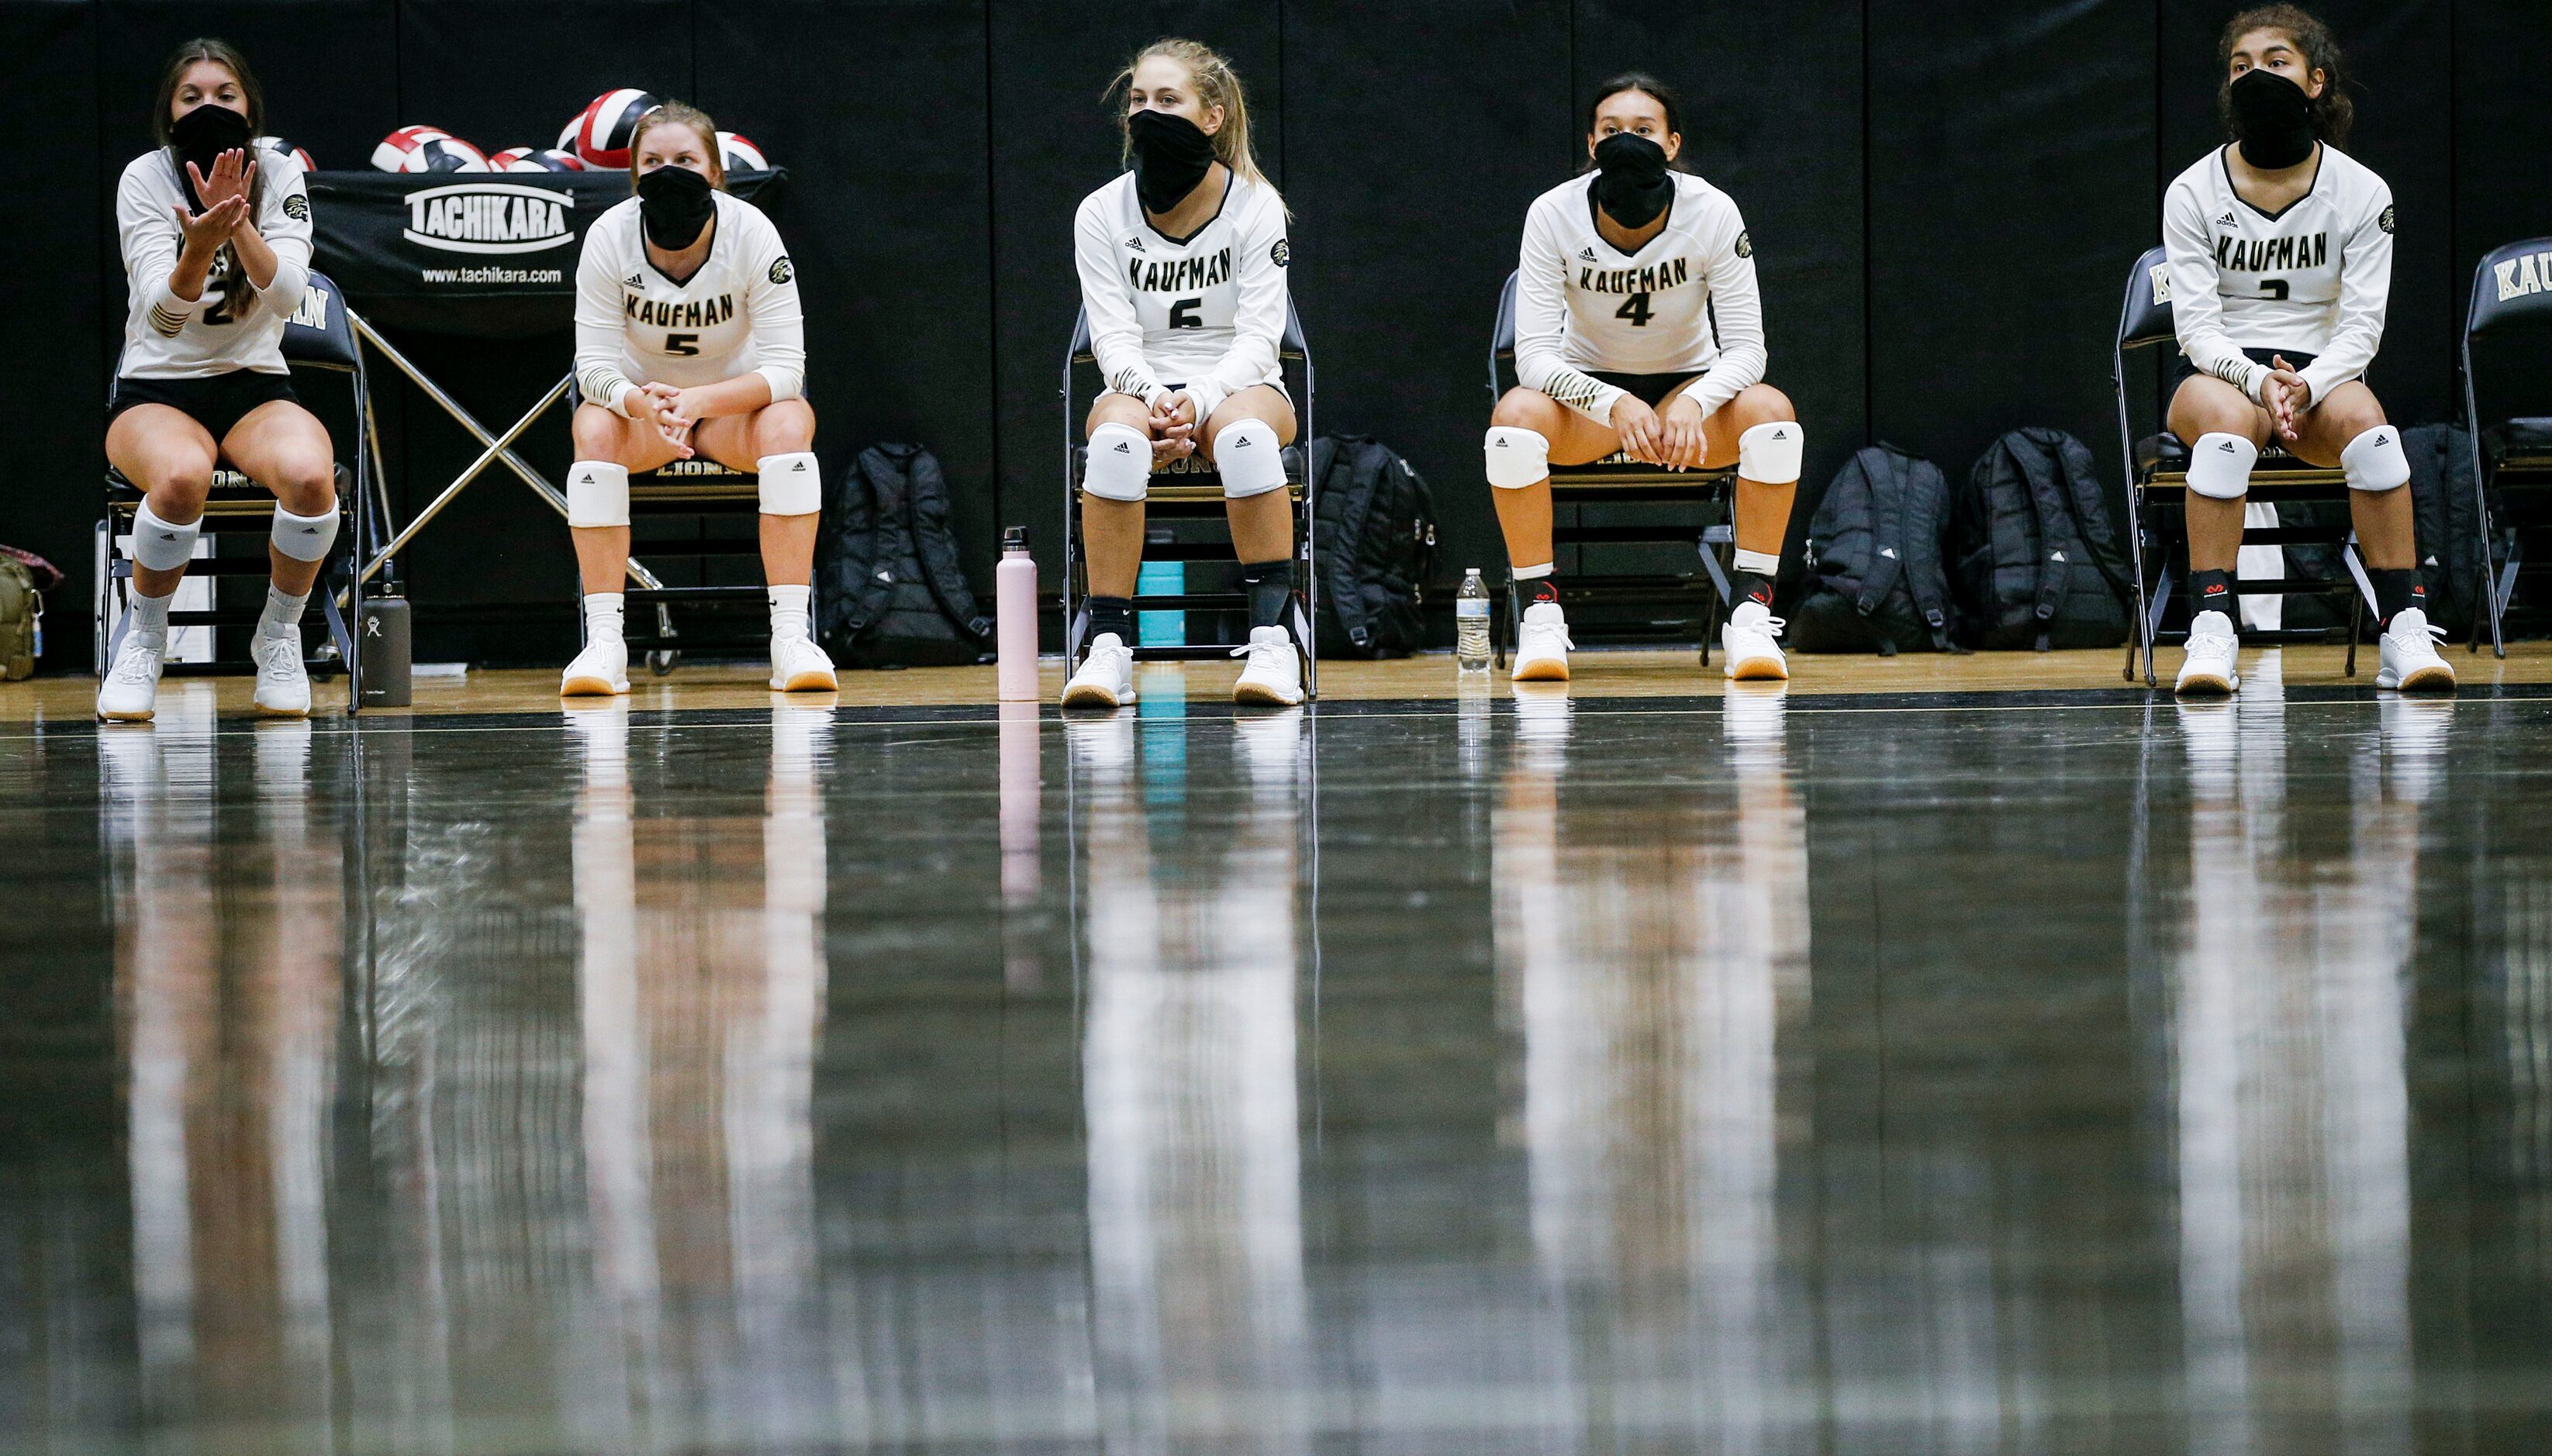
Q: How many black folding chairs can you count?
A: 6